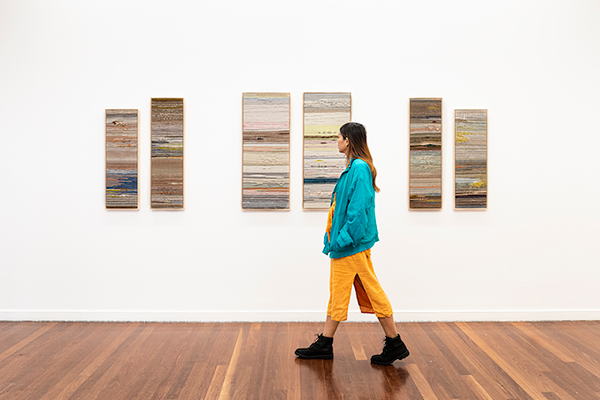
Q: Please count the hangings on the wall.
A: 6